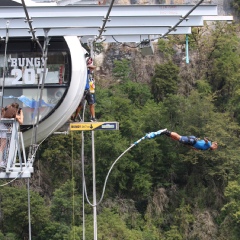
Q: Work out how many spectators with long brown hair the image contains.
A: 1